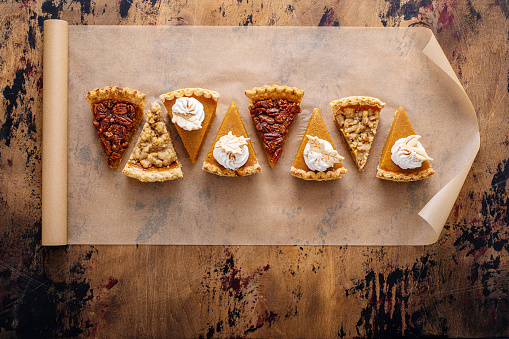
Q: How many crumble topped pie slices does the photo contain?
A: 2